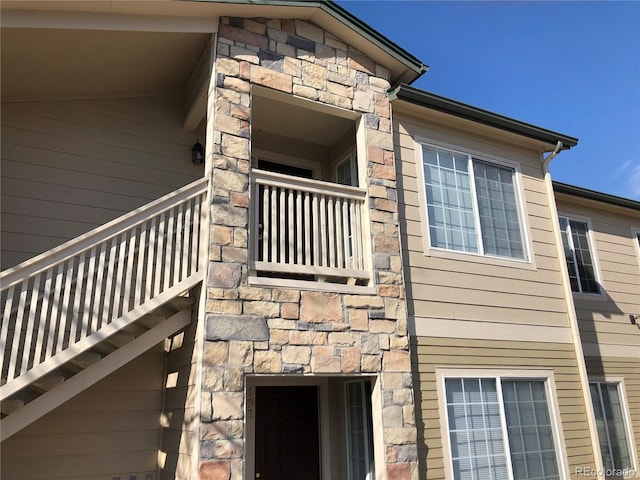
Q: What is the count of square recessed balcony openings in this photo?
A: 1